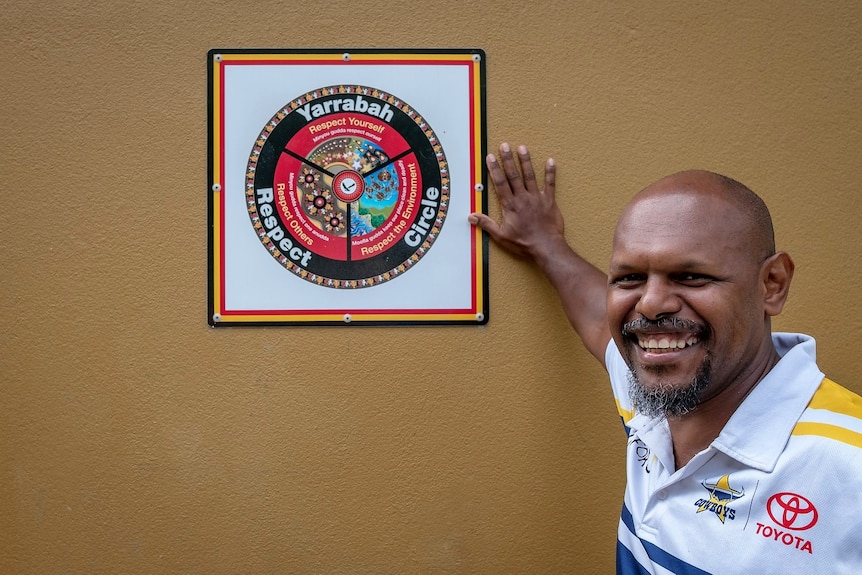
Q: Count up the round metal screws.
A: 8